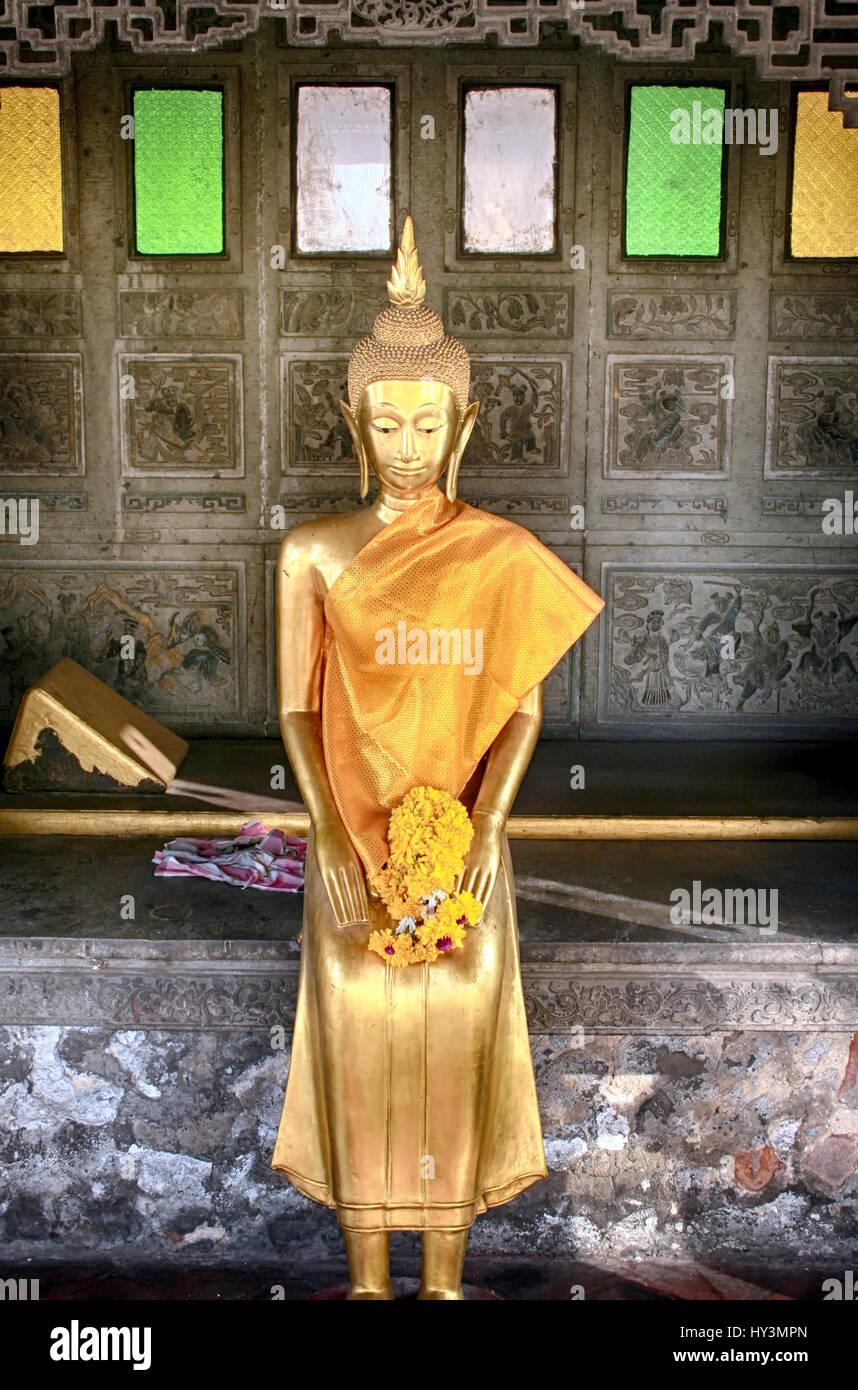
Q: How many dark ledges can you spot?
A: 2